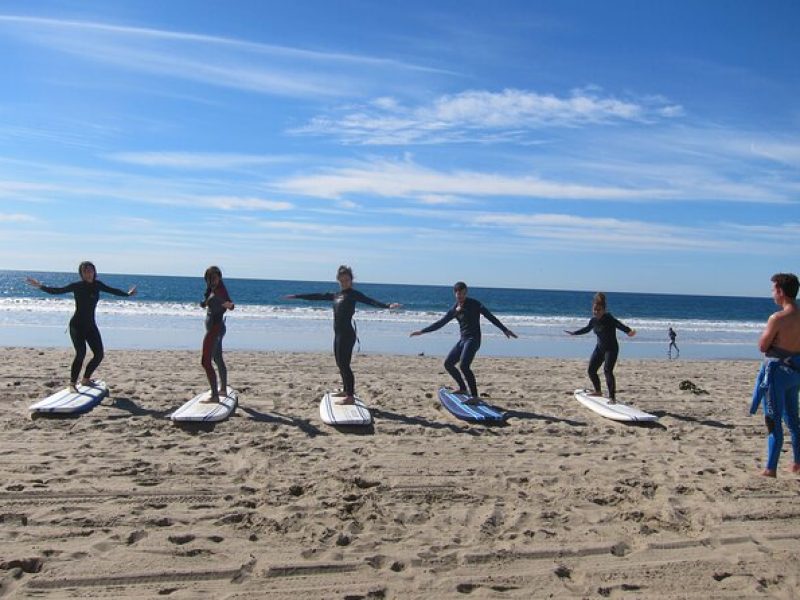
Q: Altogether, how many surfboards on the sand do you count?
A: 5